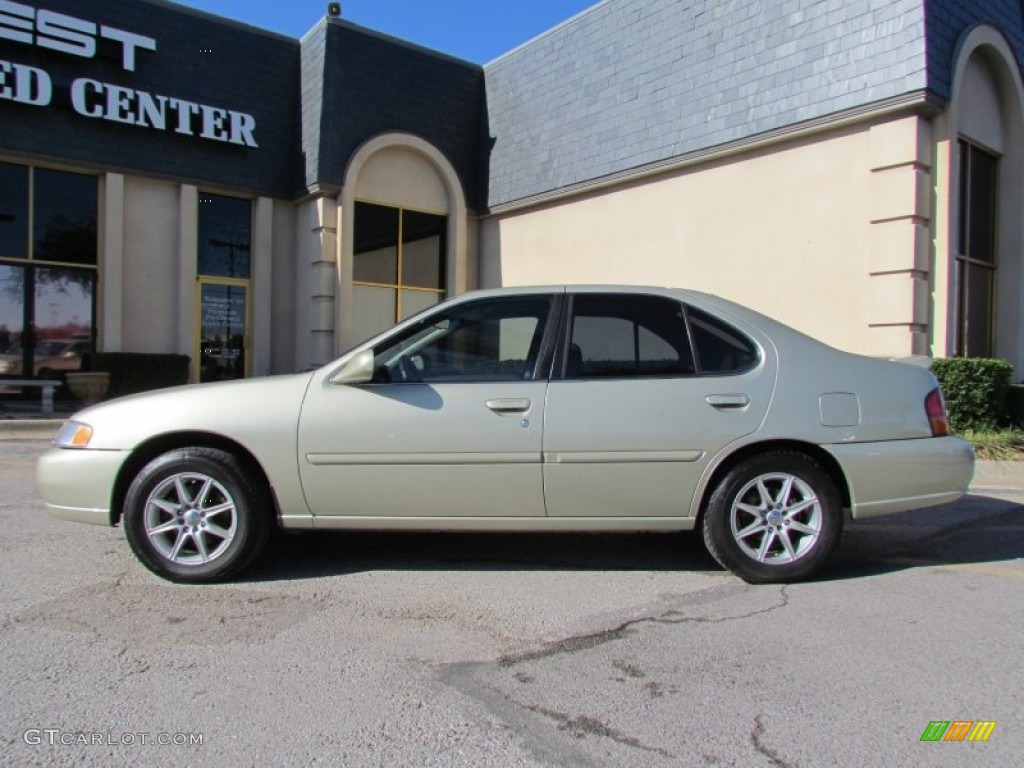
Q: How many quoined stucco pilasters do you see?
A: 2